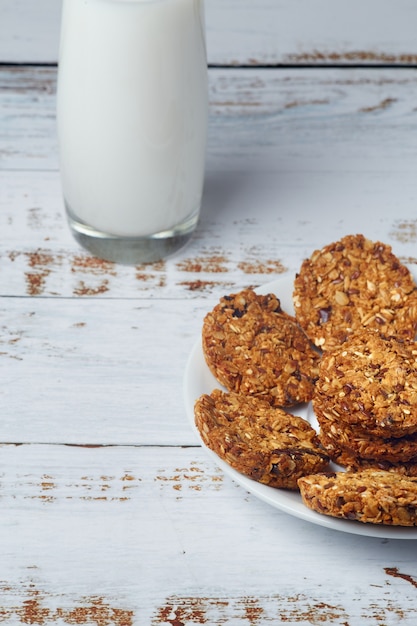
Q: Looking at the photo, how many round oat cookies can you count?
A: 7